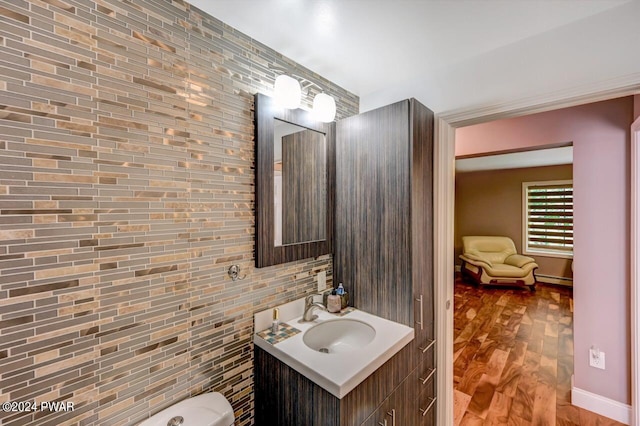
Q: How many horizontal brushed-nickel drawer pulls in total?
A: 3